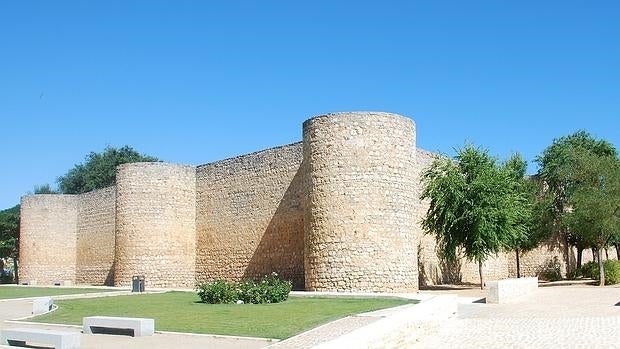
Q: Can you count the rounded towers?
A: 3